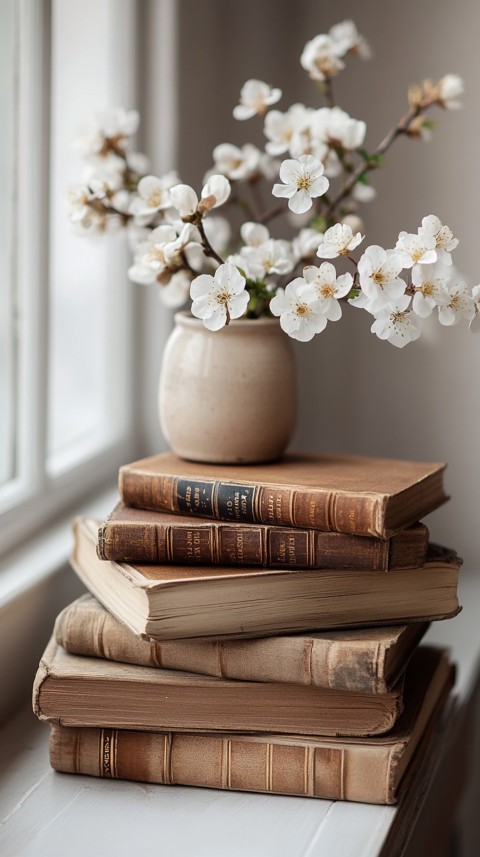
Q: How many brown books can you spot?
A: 6